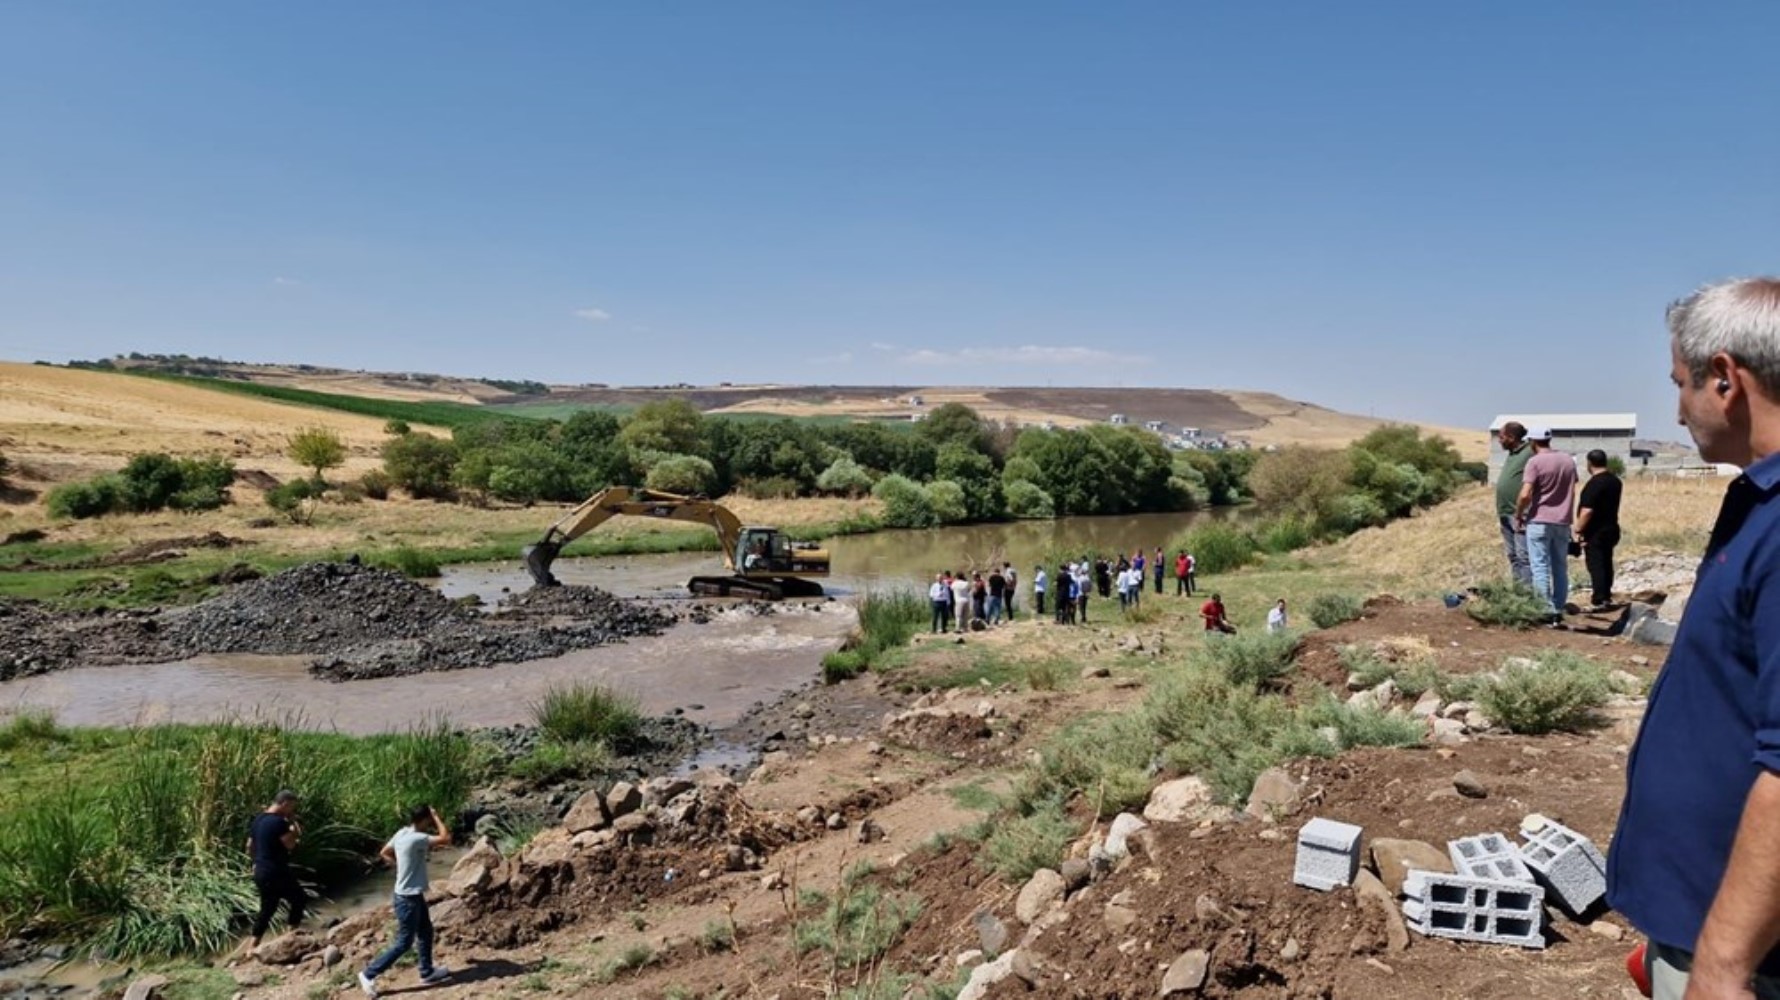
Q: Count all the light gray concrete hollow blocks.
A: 4